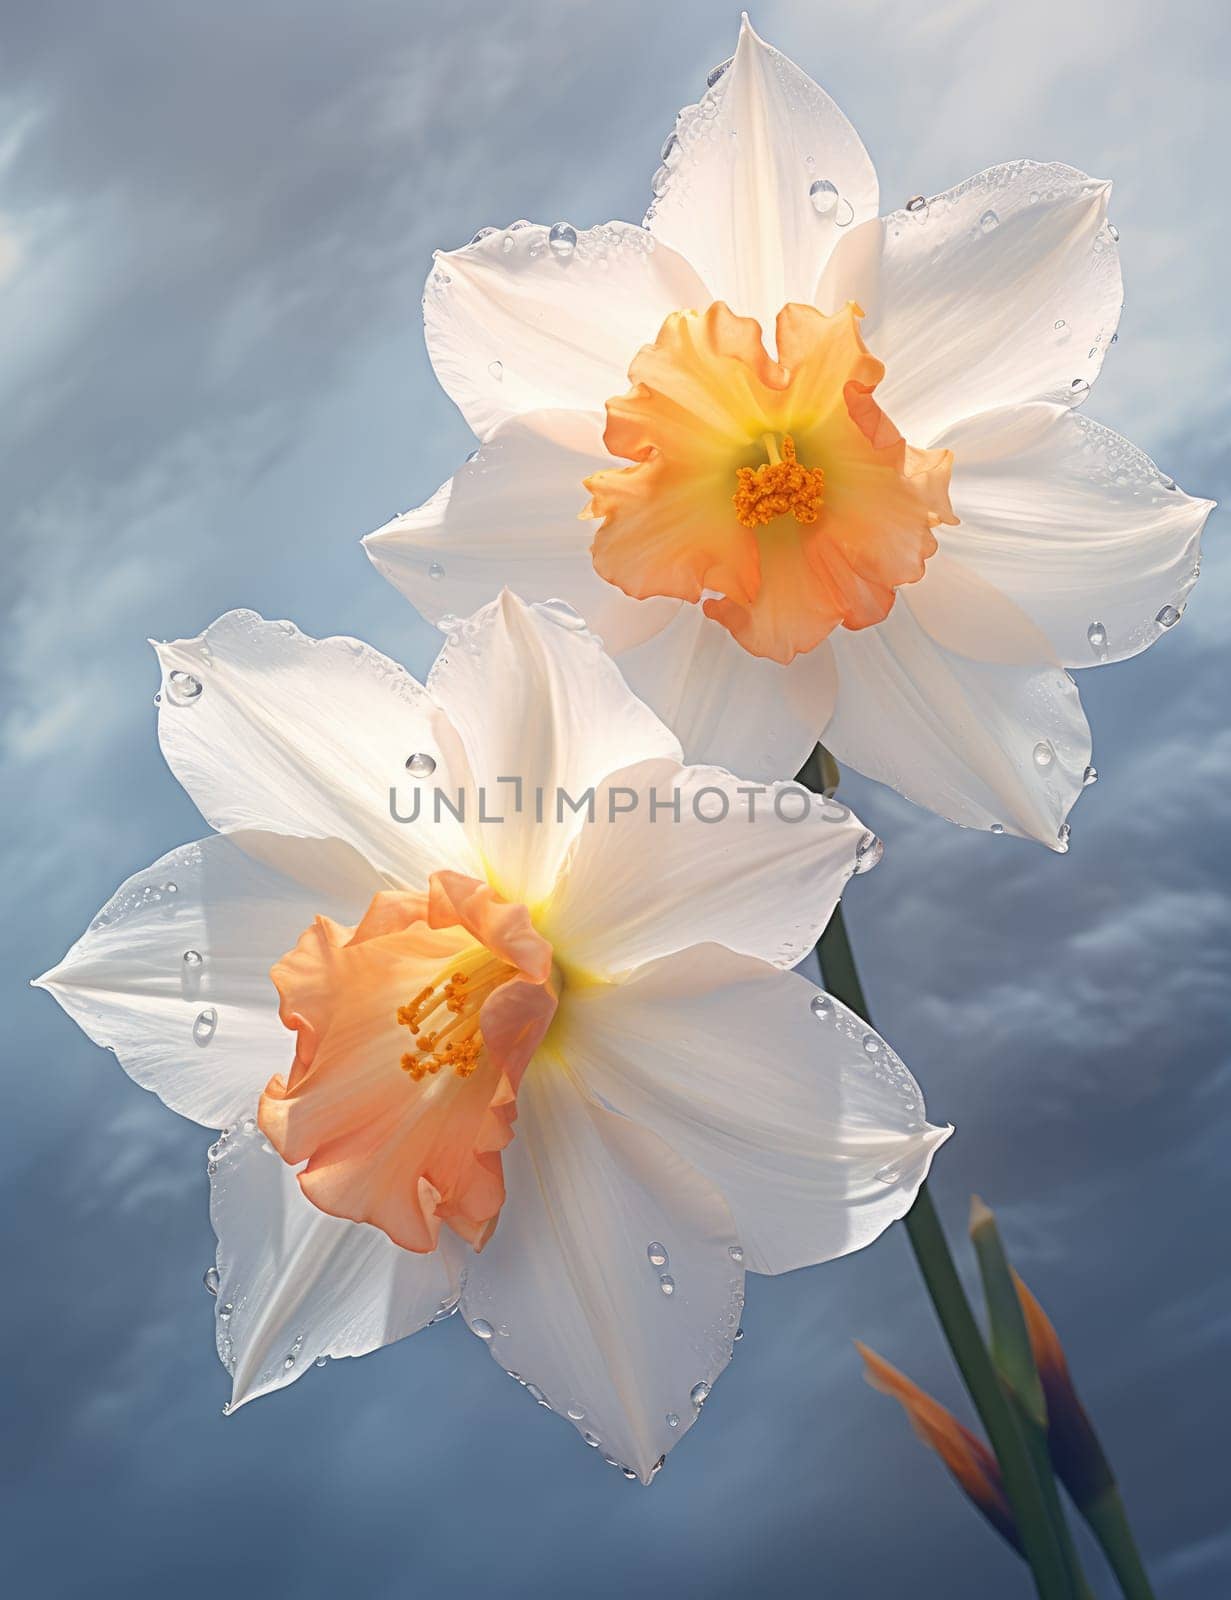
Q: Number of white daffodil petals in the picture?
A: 14